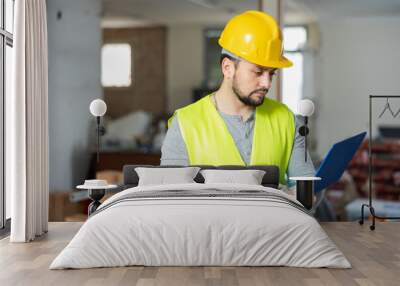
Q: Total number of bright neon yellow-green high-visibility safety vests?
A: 1